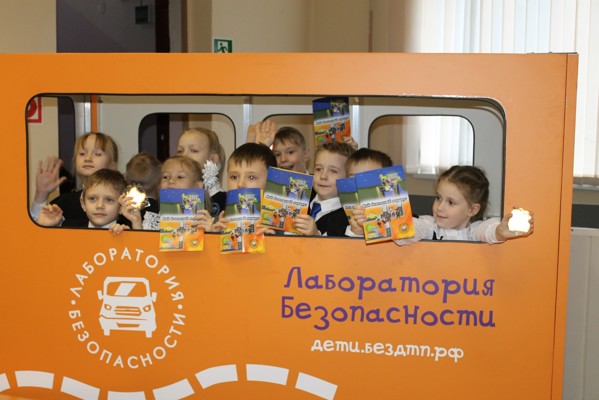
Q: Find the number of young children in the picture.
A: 10